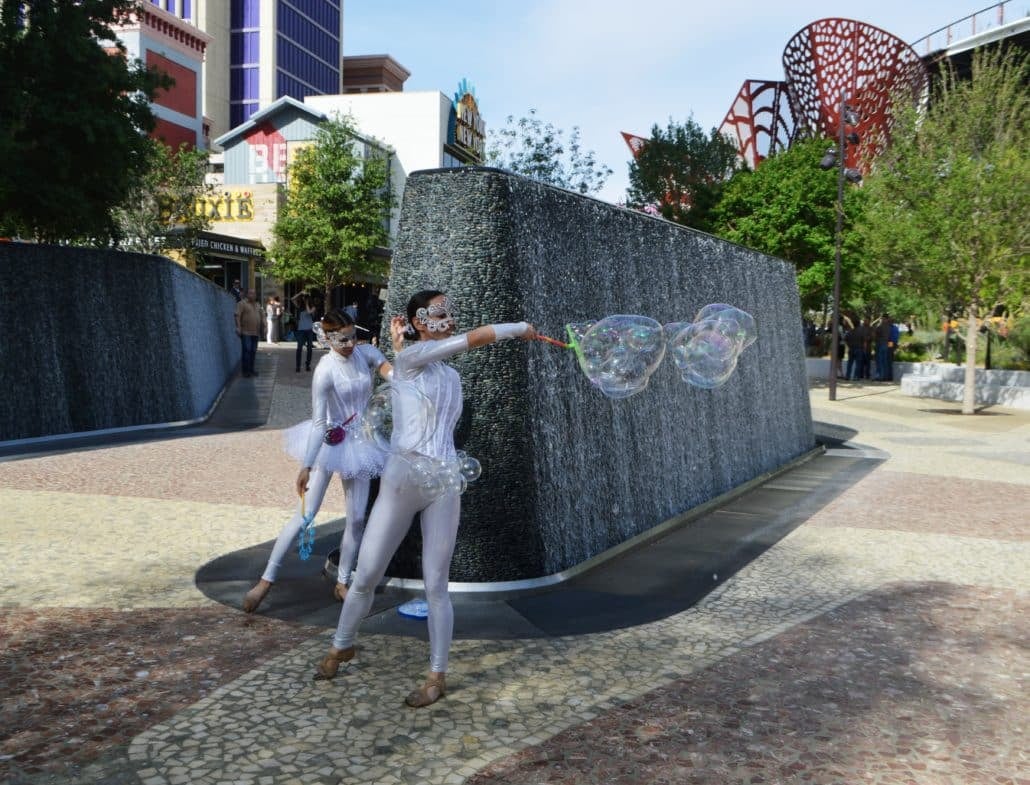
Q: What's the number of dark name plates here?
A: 1